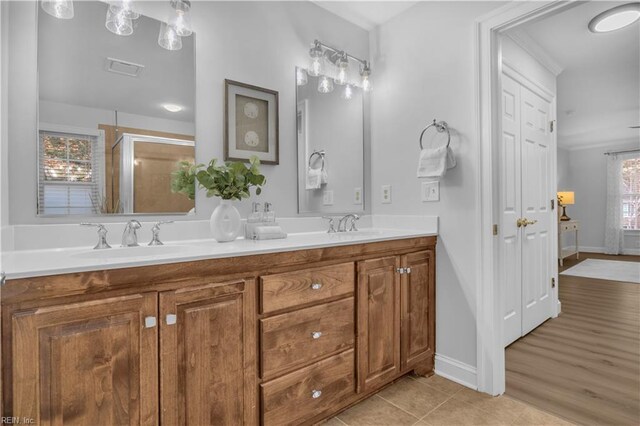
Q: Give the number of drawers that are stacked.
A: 3